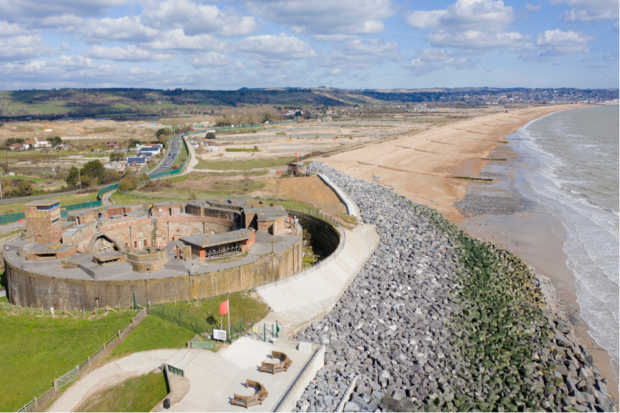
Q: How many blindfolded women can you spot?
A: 0